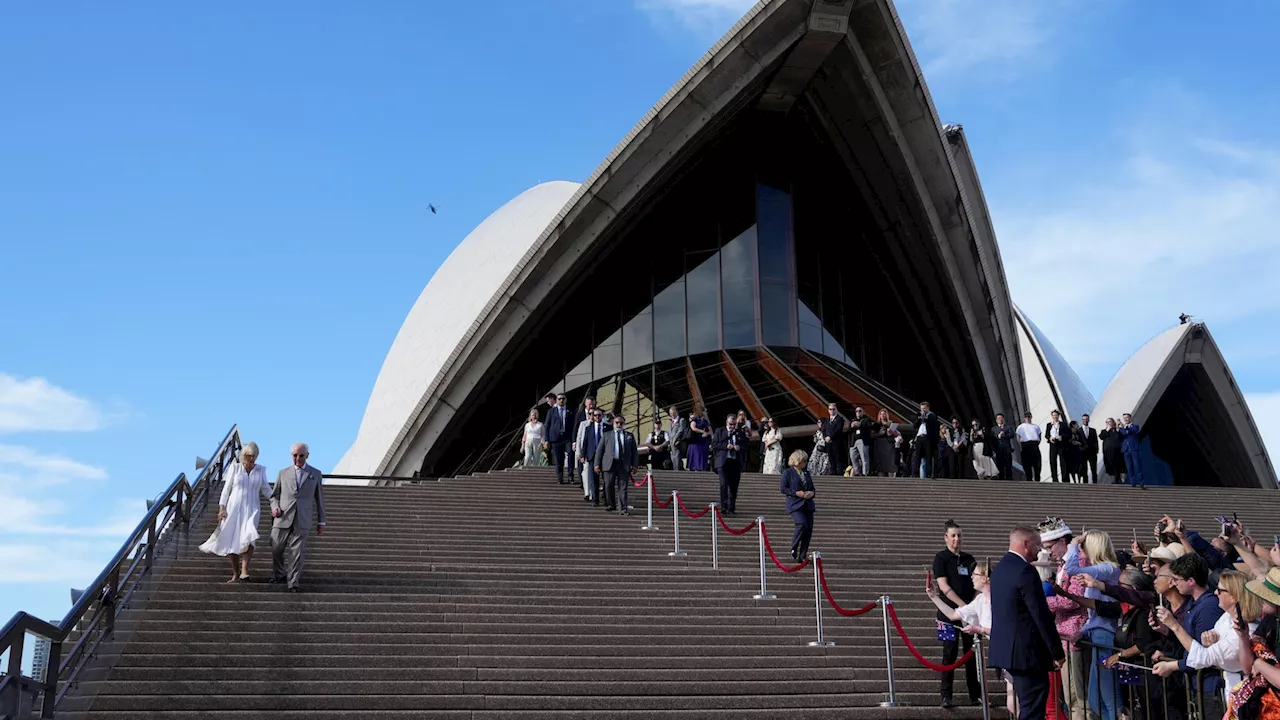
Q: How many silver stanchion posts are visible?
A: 7